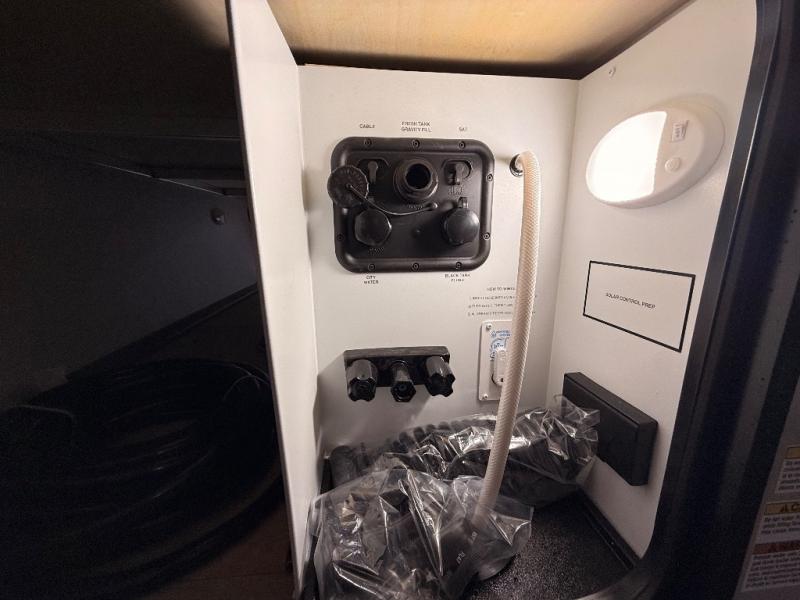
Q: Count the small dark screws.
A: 9